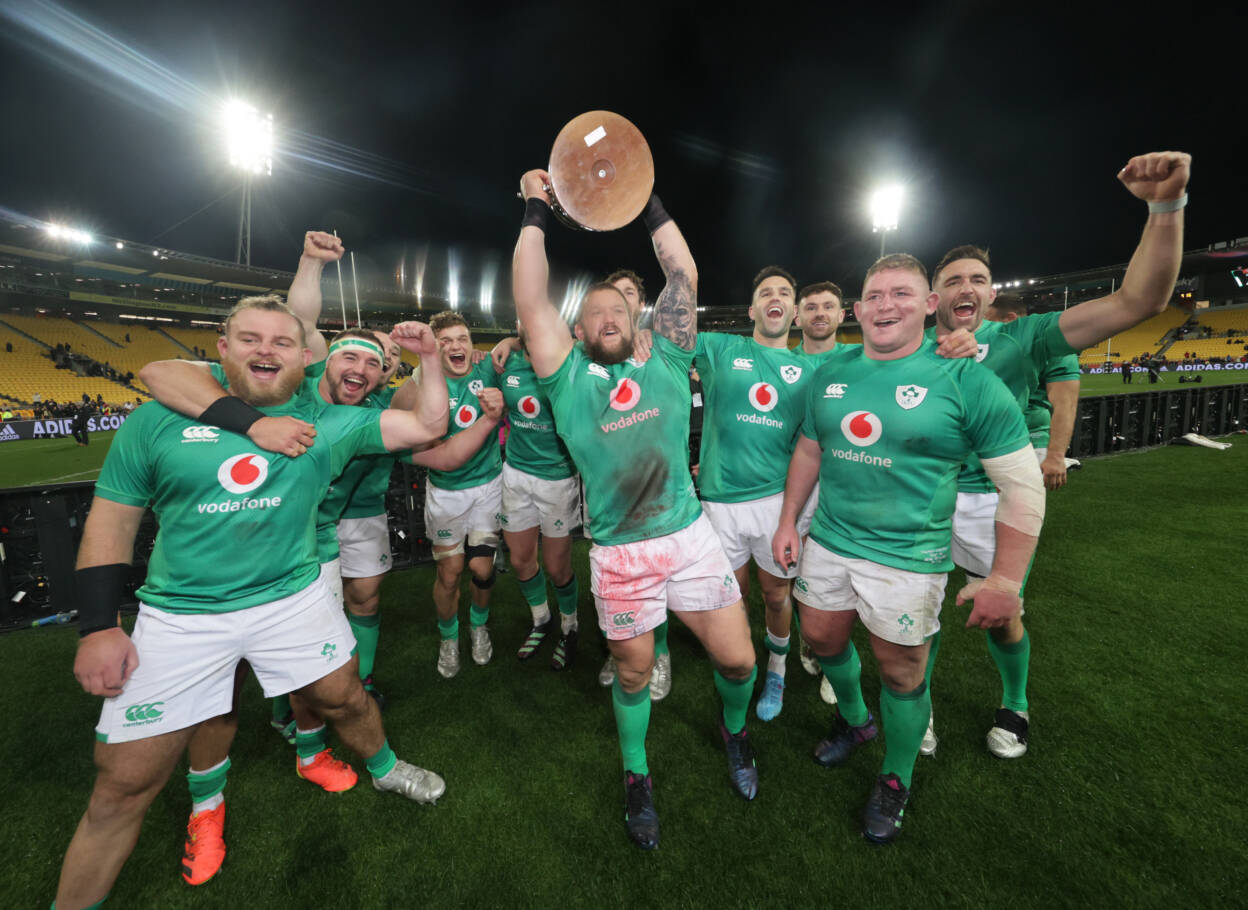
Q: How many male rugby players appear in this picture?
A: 12